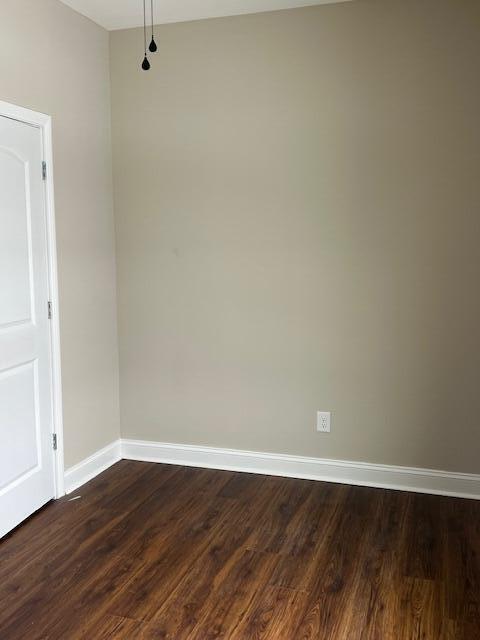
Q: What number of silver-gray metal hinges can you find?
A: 3